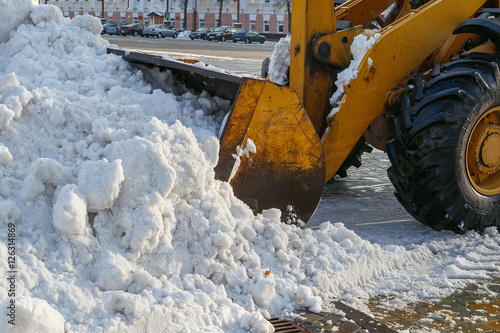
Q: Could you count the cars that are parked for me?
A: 7